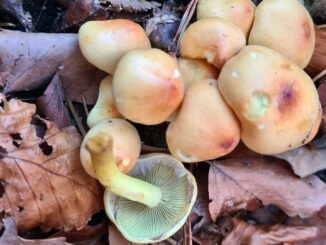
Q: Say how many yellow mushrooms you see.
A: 11